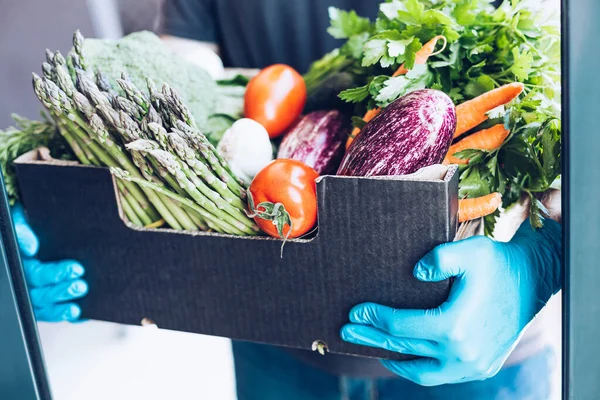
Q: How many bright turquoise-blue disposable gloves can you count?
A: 2